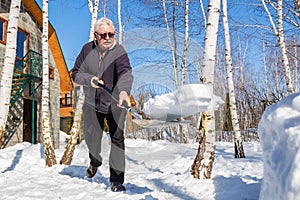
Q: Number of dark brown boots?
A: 2